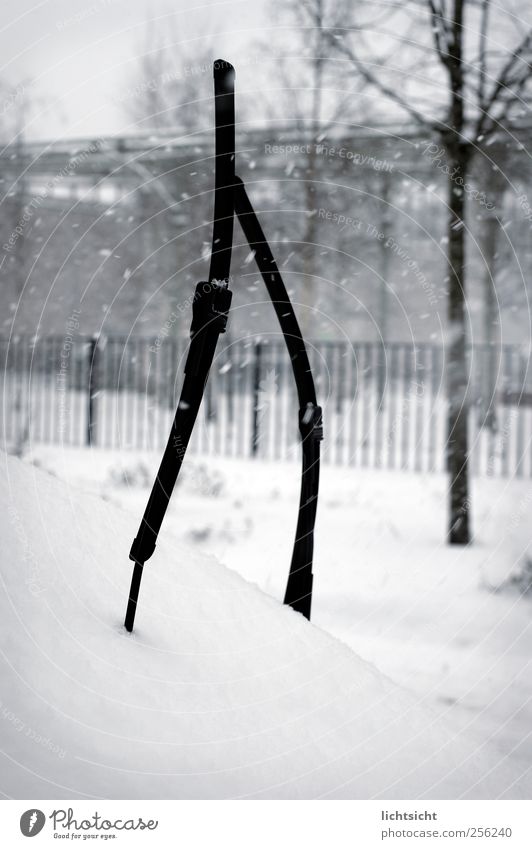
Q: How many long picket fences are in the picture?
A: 1